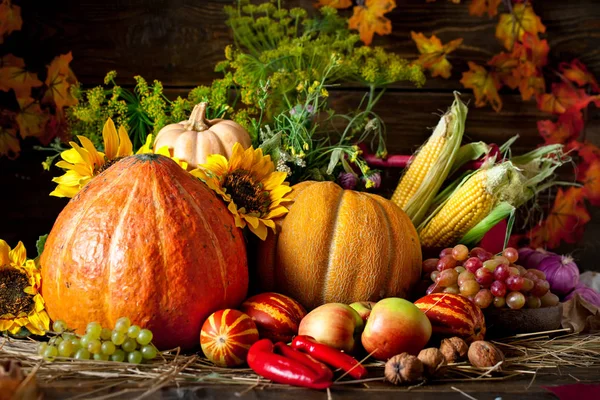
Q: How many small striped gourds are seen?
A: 3